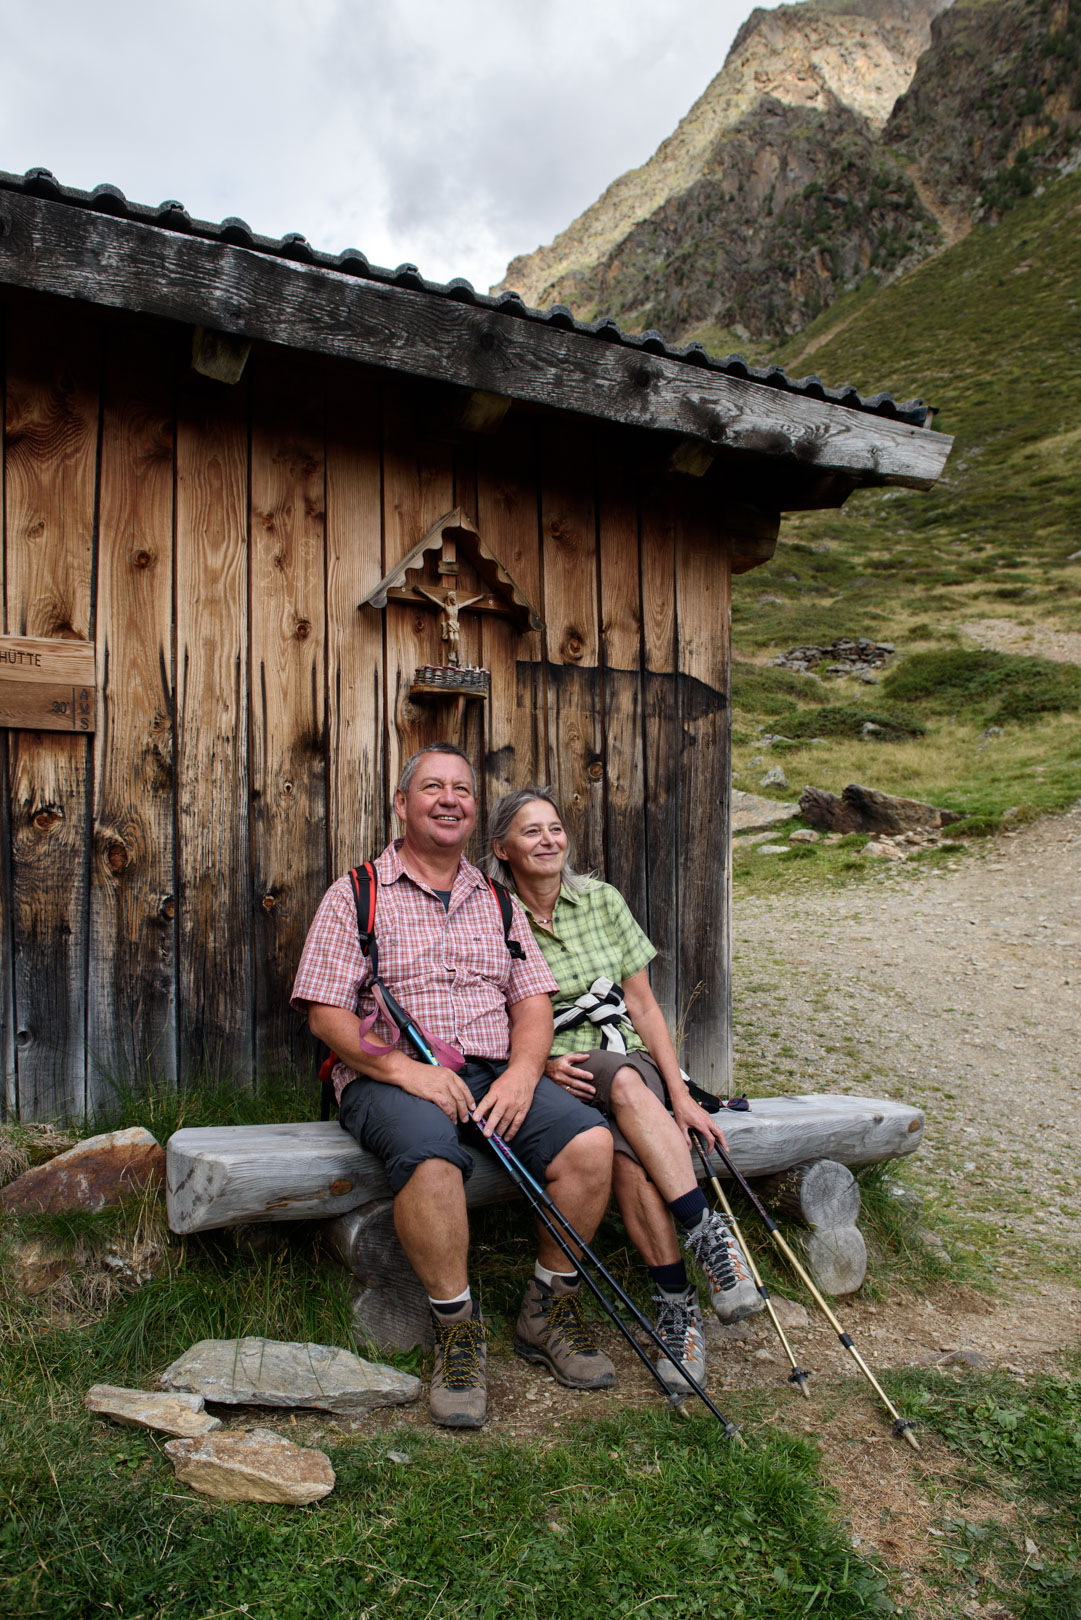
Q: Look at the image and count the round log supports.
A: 4